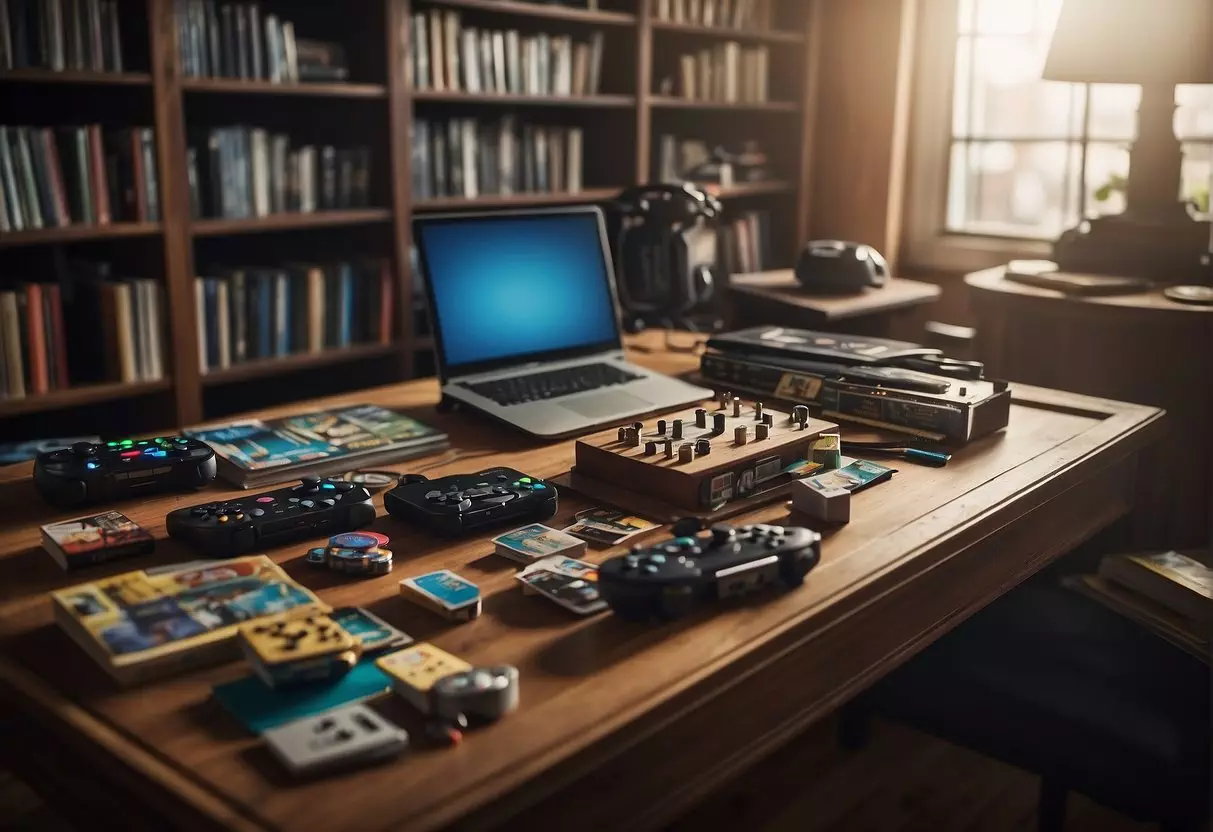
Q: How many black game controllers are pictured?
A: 4